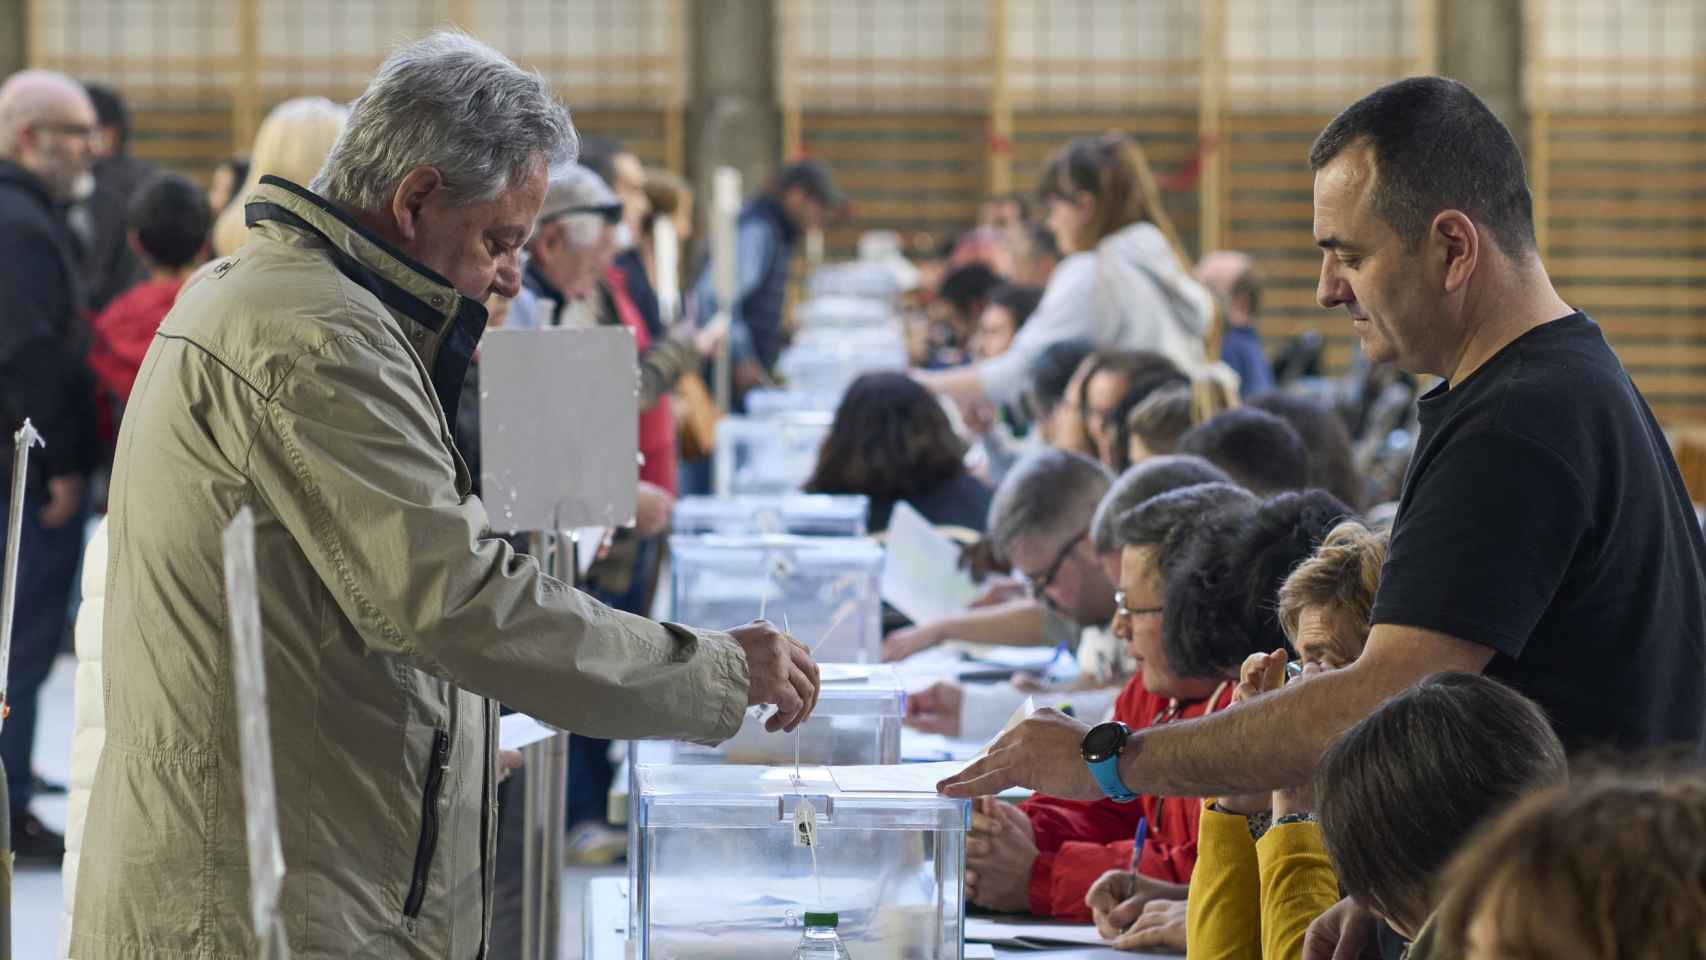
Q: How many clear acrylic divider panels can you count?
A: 0